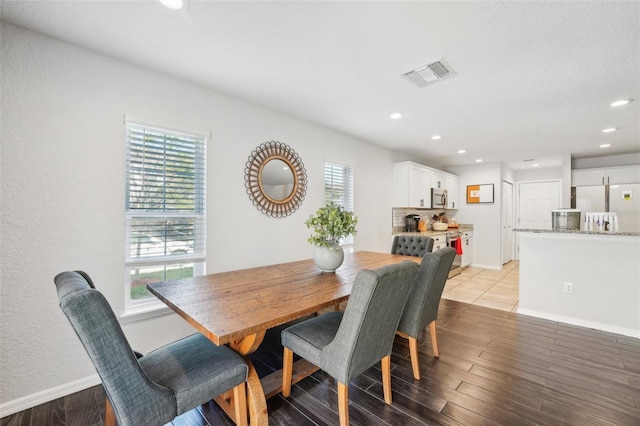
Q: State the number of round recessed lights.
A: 9